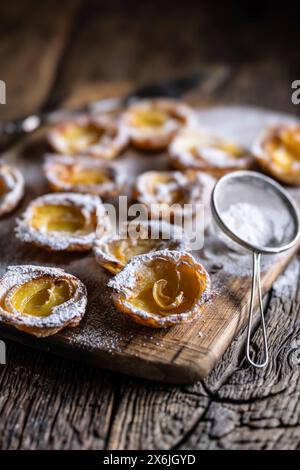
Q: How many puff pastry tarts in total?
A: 11